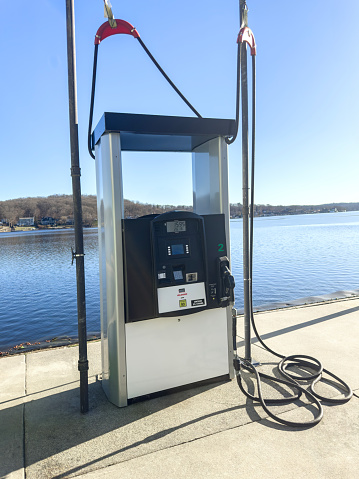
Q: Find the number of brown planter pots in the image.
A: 0